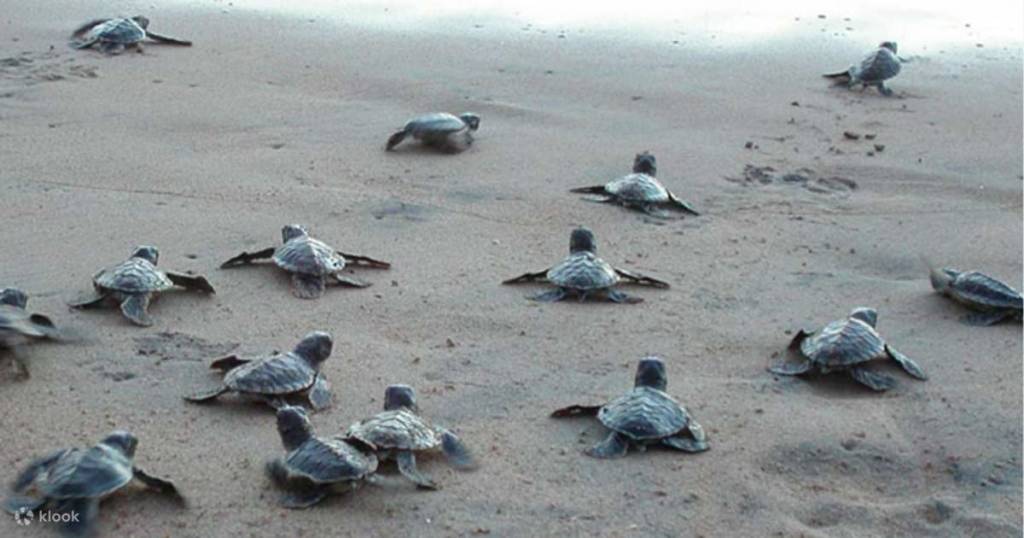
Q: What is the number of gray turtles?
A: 15